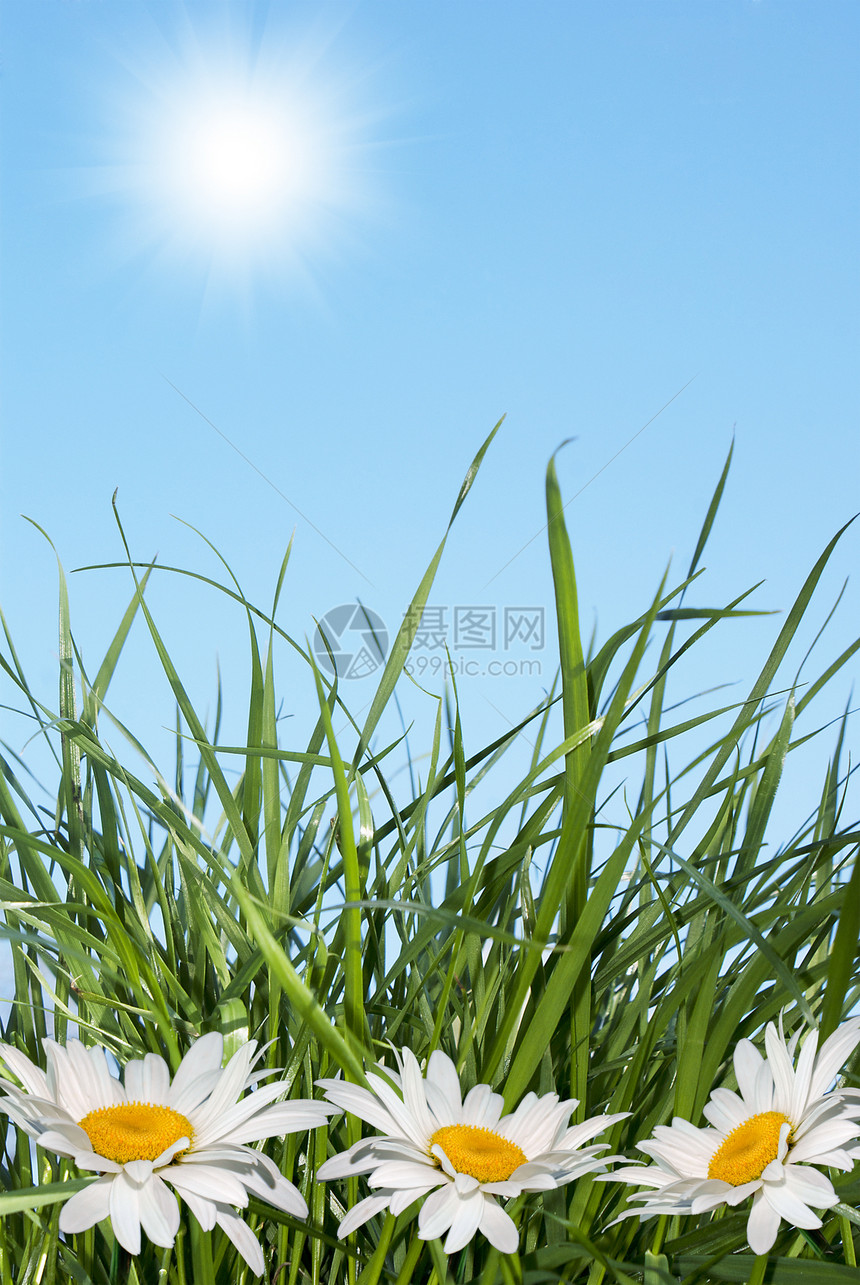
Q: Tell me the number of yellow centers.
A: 3